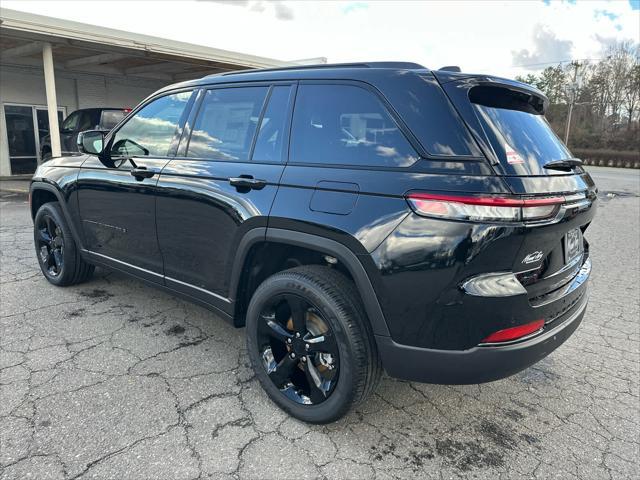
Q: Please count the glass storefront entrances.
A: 1